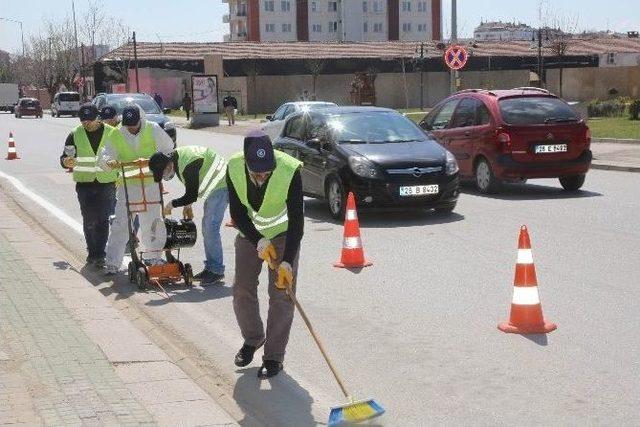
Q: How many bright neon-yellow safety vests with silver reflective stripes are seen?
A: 4